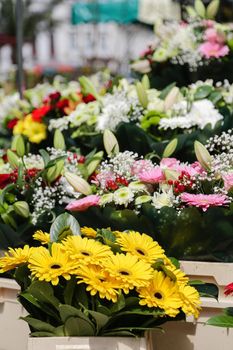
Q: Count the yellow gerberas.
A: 11